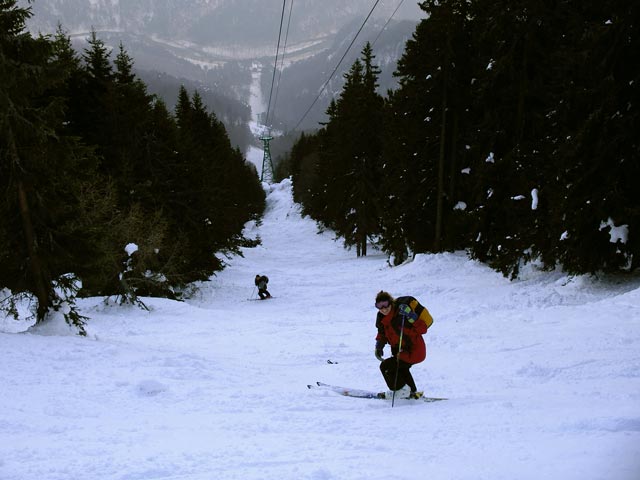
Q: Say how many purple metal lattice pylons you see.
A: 0